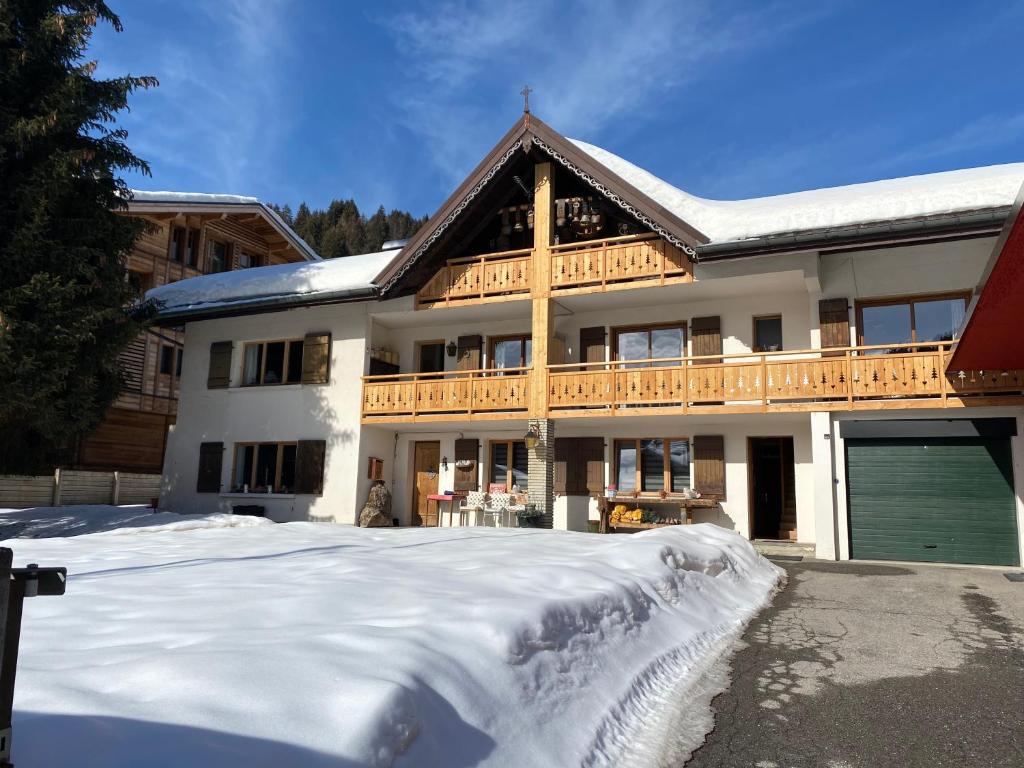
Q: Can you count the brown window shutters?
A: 12